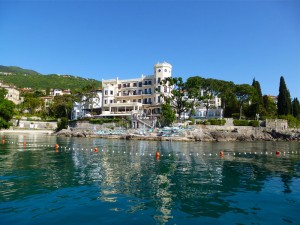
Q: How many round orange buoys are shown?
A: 7